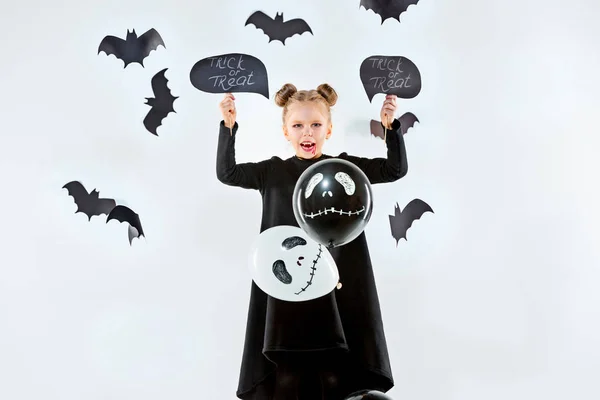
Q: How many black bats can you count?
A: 8